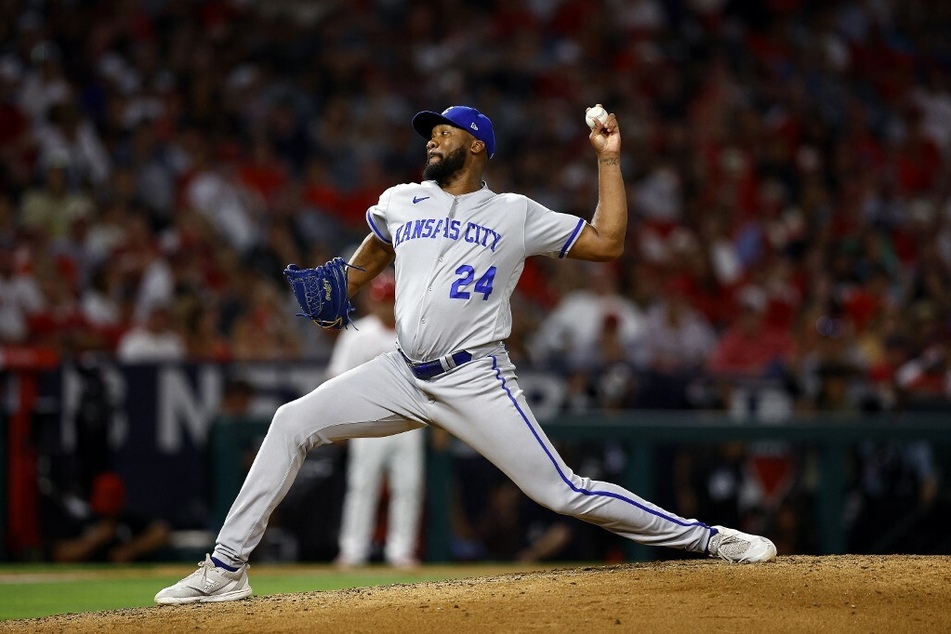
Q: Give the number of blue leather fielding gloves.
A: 1